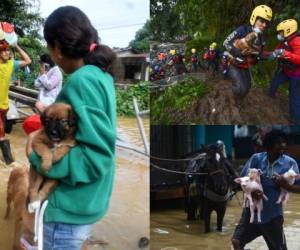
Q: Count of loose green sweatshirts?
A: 1